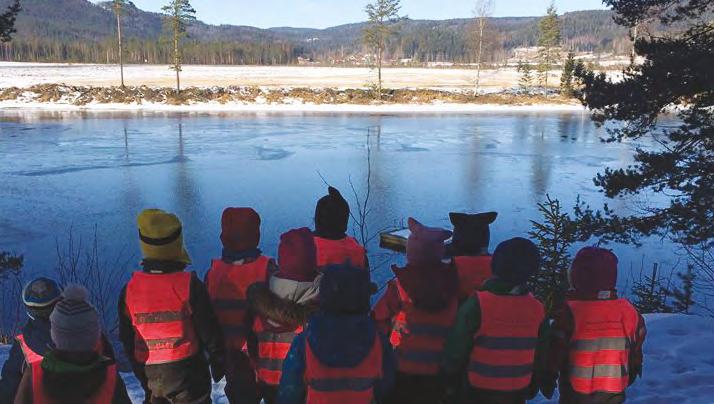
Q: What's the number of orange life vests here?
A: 11